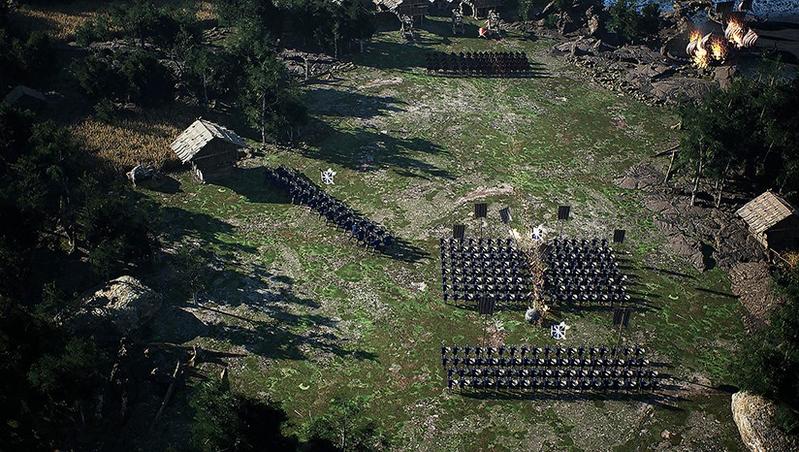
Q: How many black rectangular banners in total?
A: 7